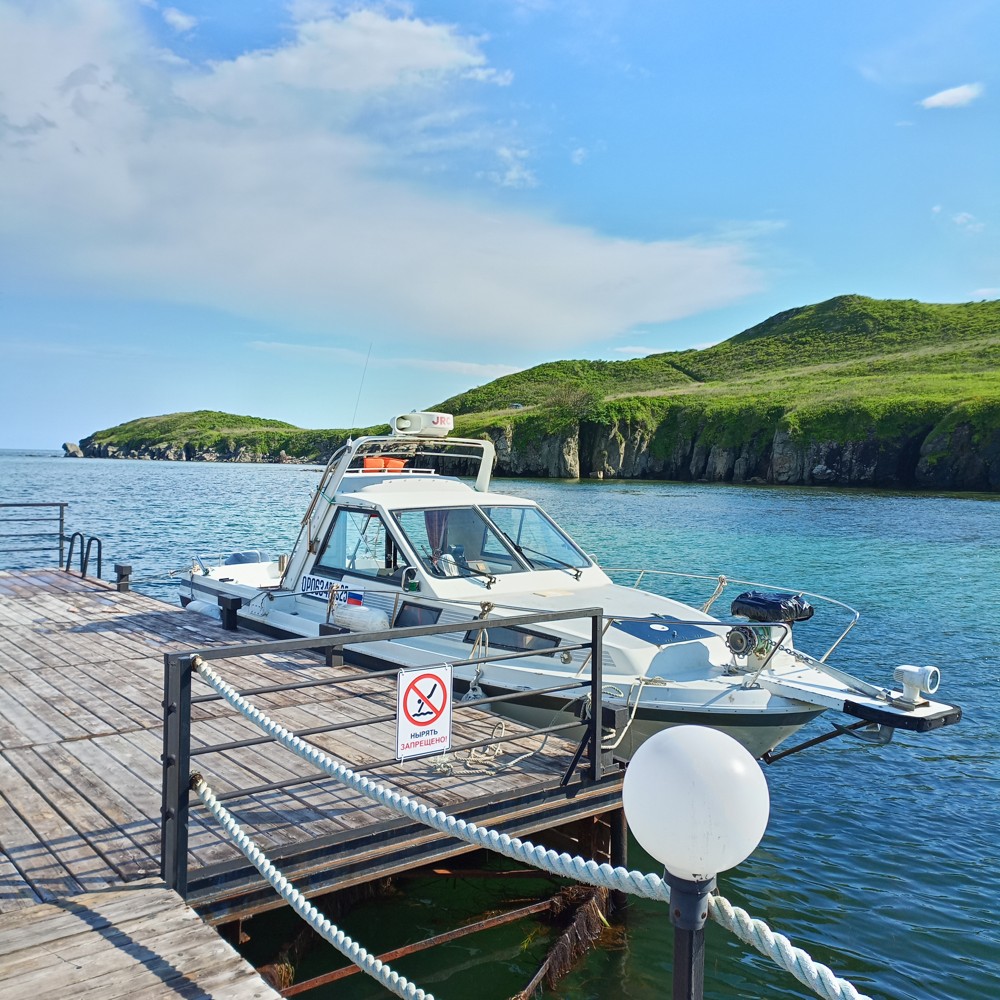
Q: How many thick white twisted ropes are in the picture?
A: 2